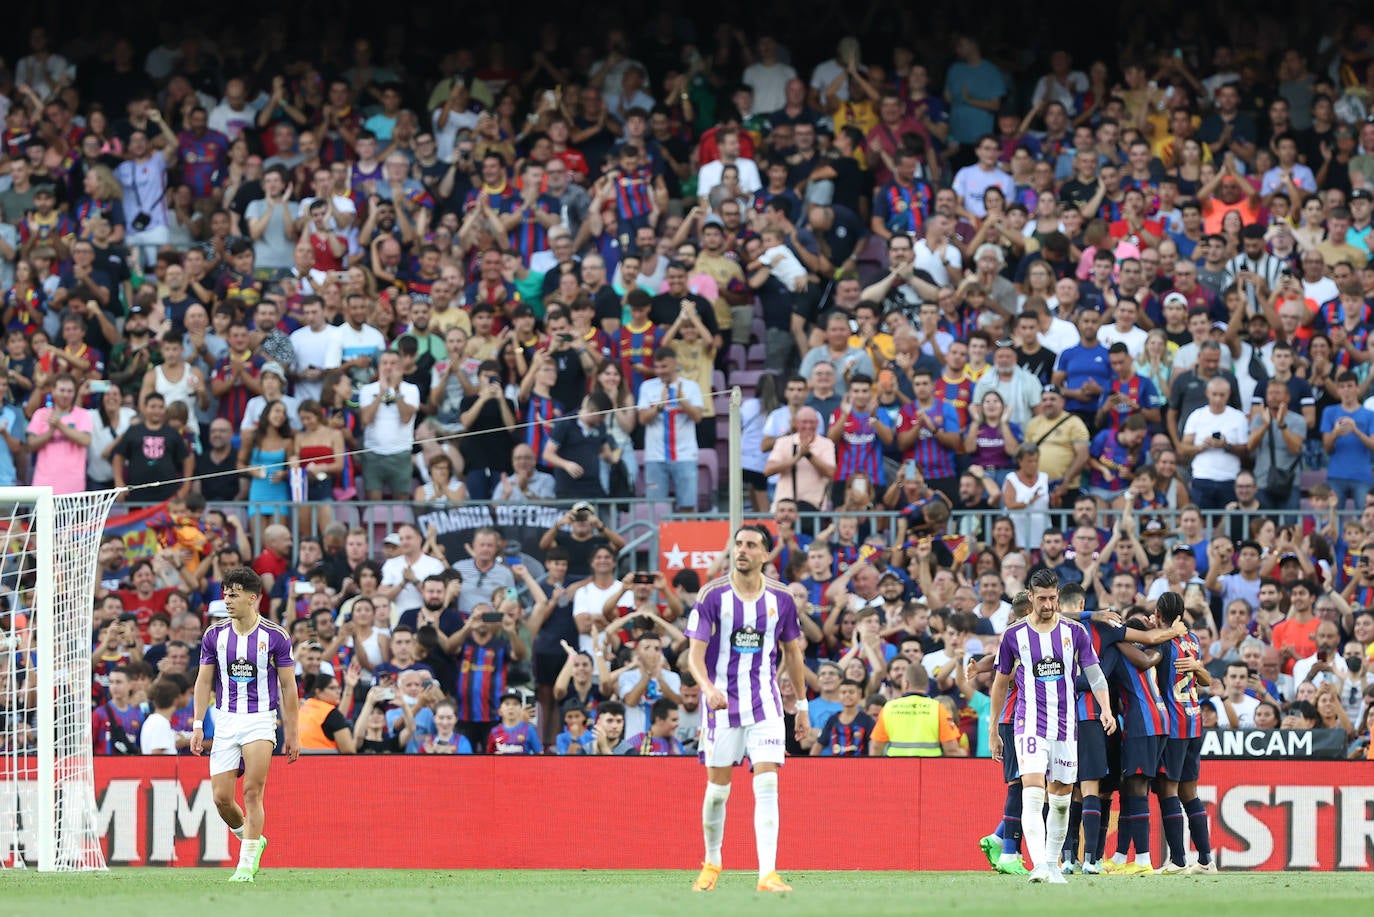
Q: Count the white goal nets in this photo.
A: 1